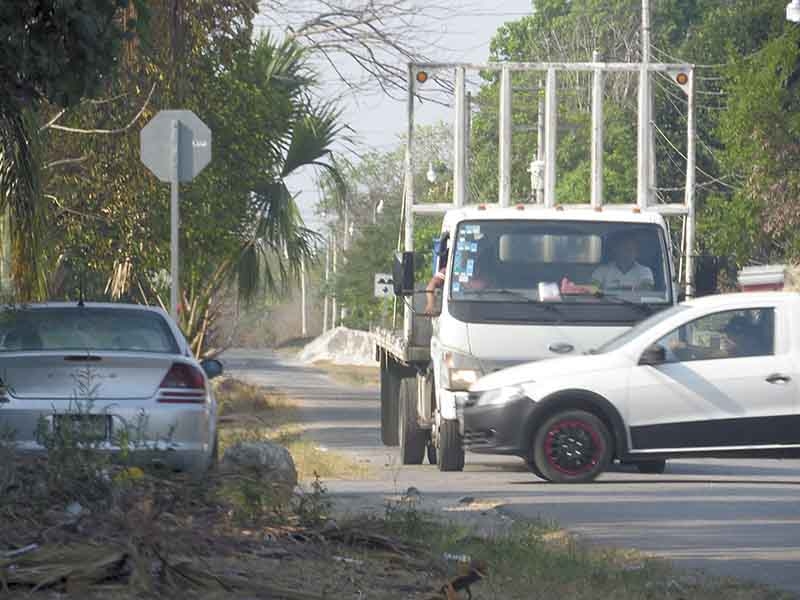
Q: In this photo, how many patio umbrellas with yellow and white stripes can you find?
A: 0